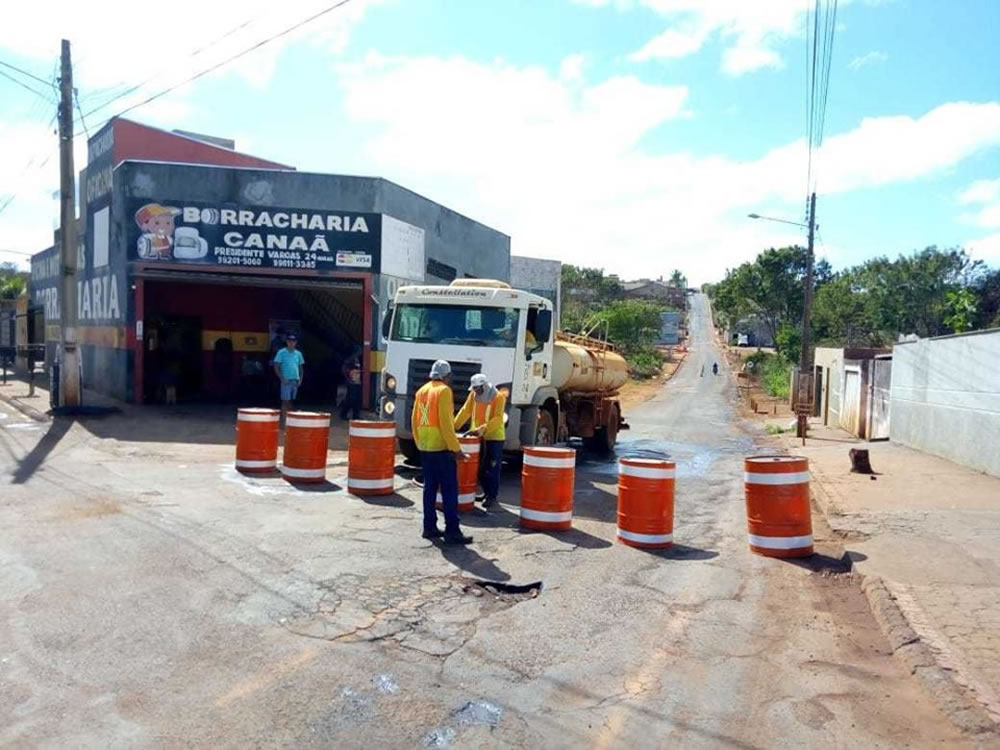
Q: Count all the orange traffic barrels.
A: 7